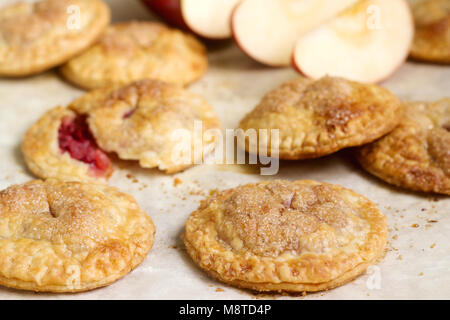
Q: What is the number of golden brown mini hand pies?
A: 8